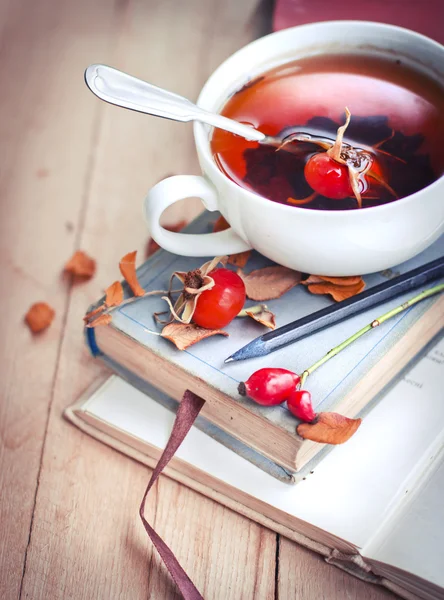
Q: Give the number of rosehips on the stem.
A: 2